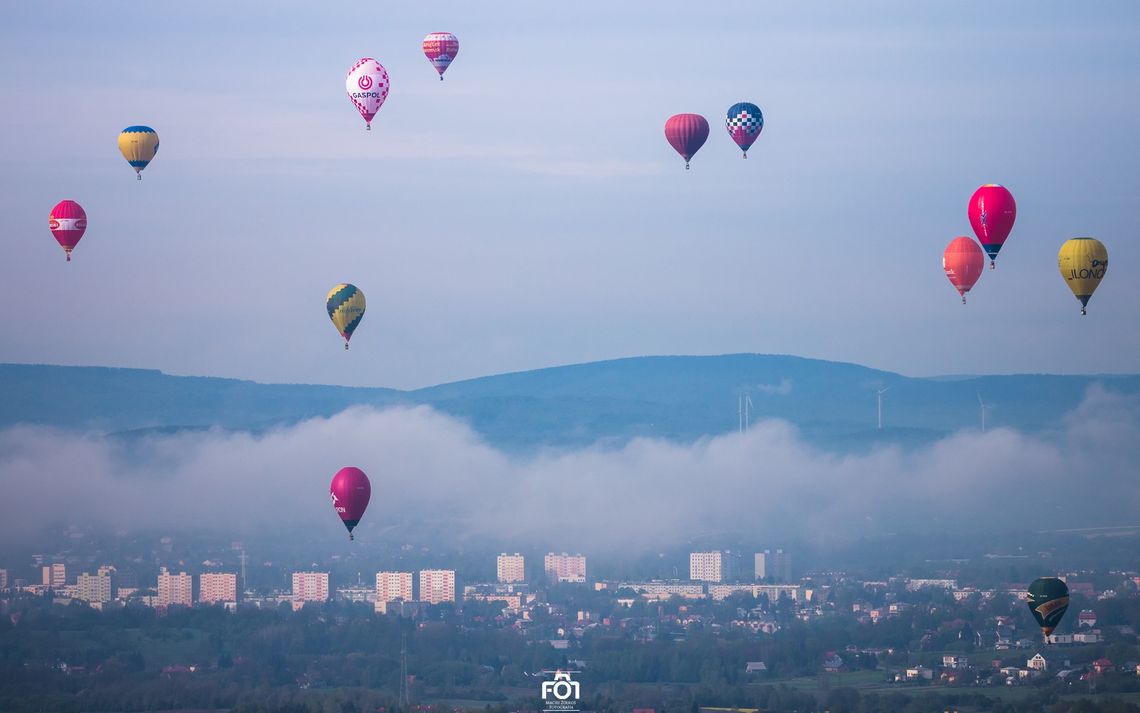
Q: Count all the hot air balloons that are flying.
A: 12